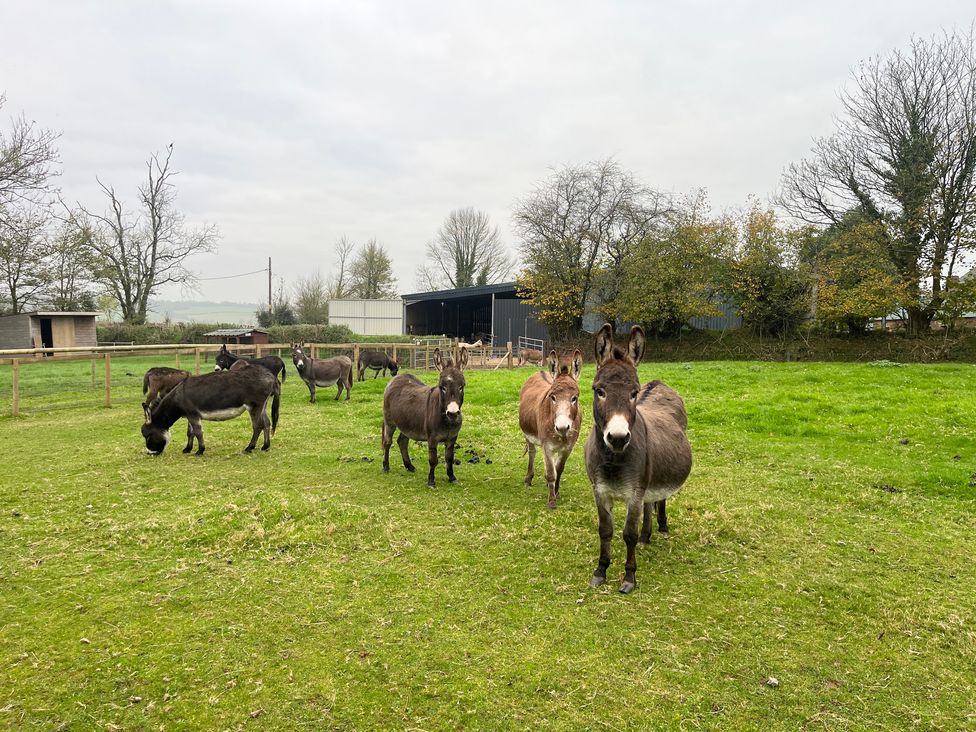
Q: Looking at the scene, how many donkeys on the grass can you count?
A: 8